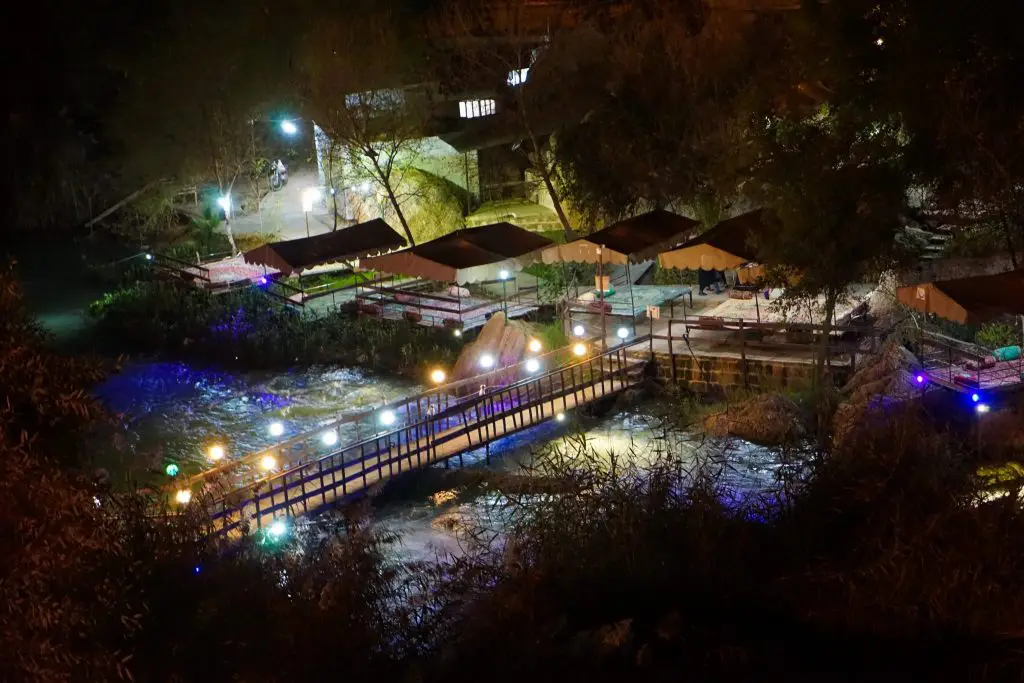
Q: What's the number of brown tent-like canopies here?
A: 5